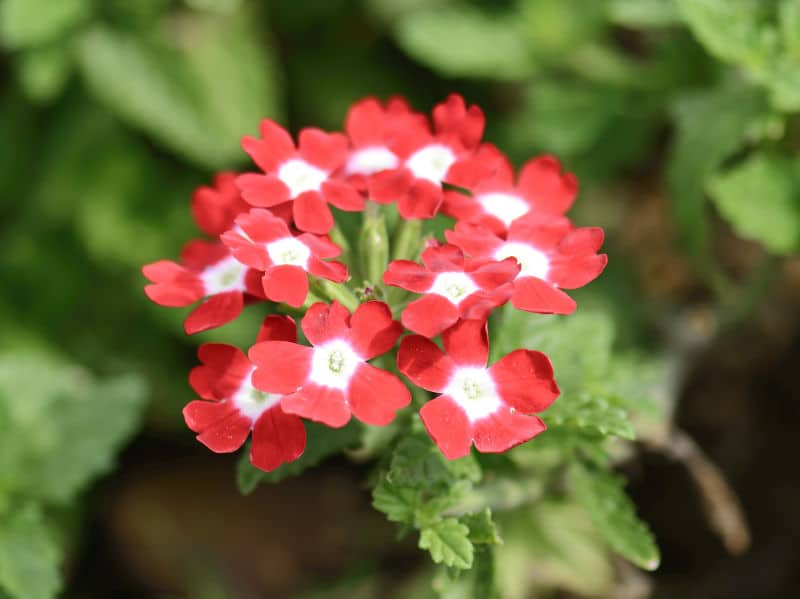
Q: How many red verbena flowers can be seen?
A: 12